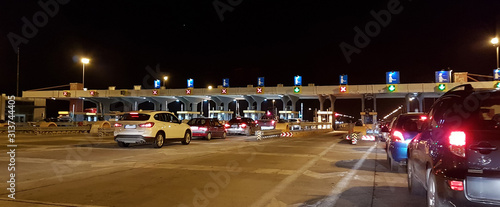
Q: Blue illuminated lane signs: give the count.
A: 9